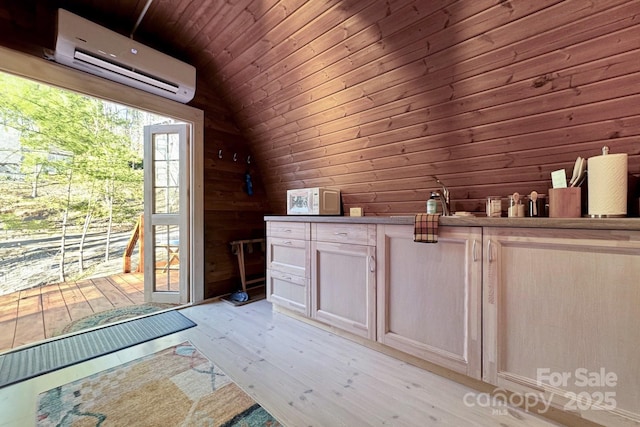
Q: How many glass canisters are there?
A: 3